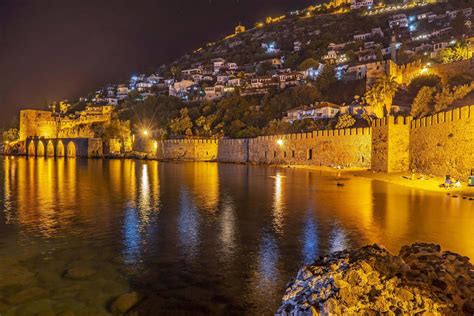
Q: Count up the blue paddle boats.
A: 0